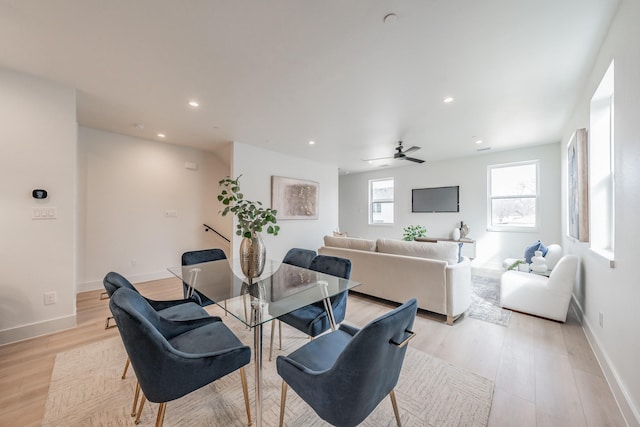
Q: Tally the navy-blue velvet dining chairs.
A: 6